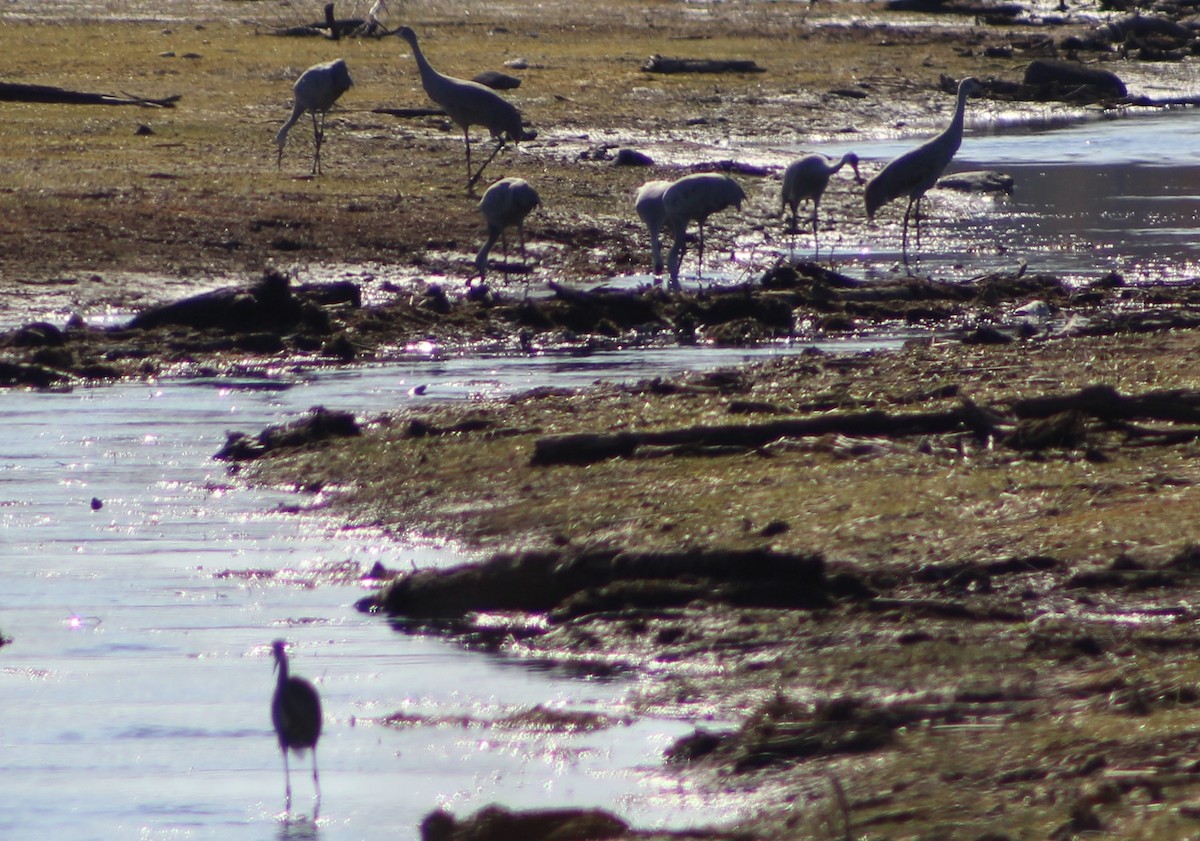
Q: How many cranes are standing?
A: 8